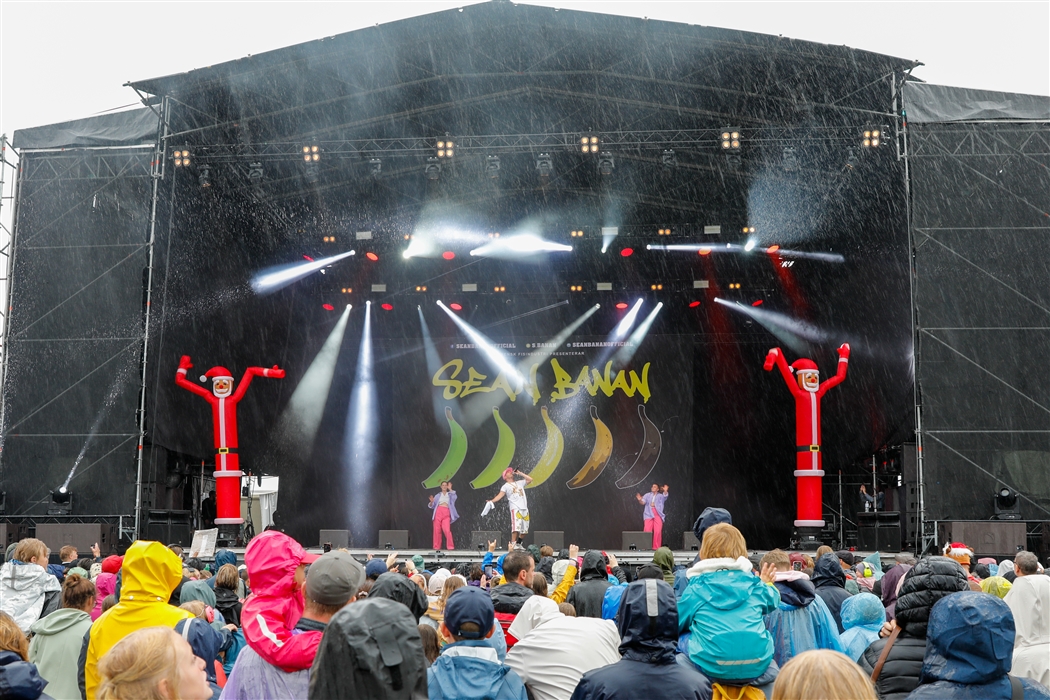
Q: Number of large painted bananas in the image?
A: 5